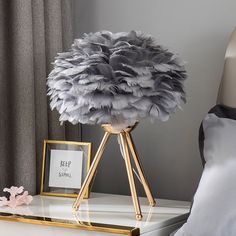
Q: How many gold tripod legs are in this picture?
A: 3